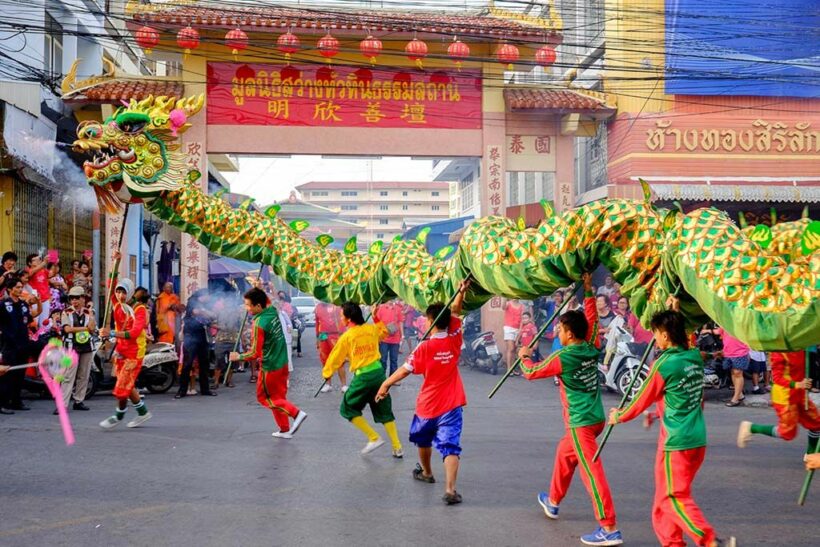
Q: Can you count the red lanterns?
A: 10